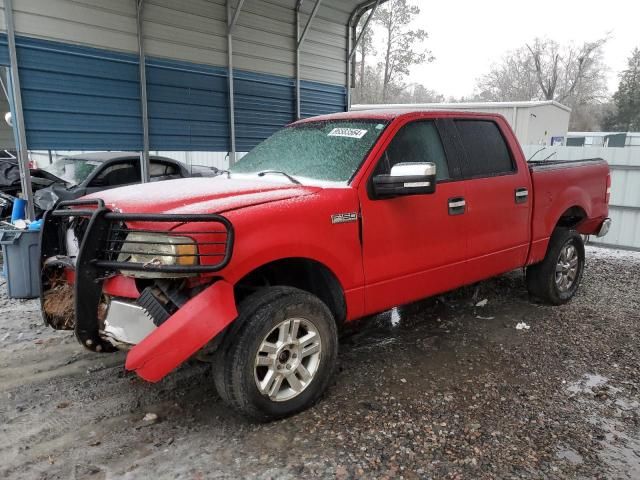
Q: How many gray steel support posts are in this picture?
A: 5